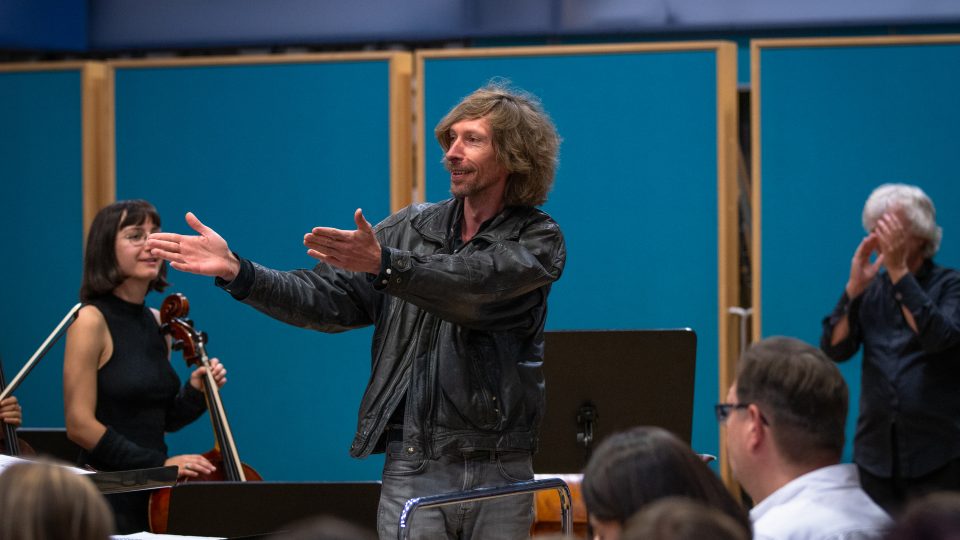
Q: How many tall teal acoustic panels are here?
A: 4